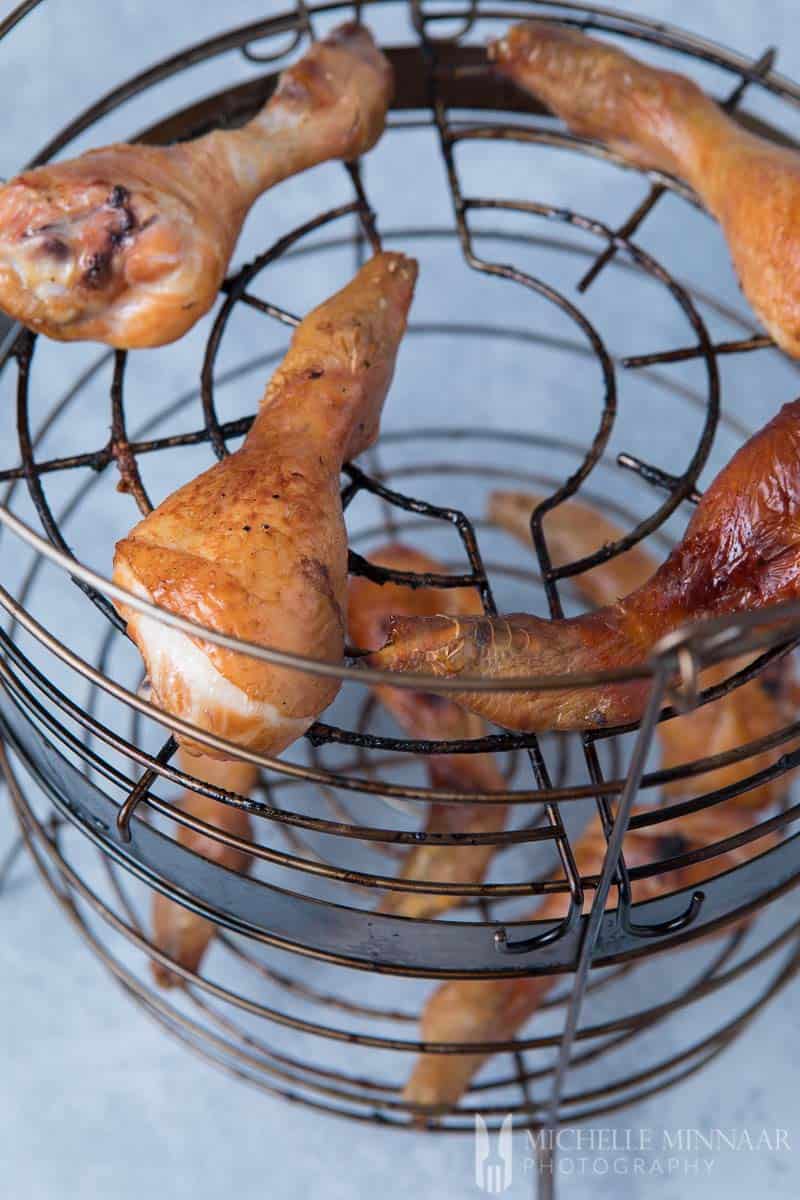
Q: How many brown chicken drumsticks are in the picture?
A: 8